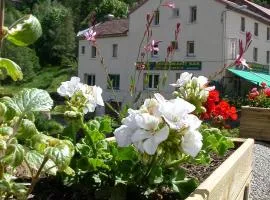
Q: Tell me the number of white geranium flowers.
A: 3